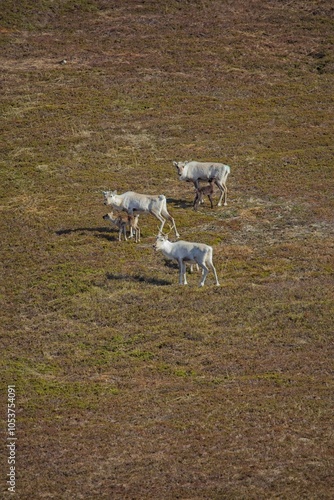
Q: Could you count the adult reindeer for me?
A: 3